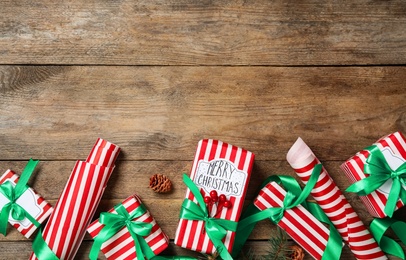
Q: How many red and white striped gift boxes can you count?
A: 5